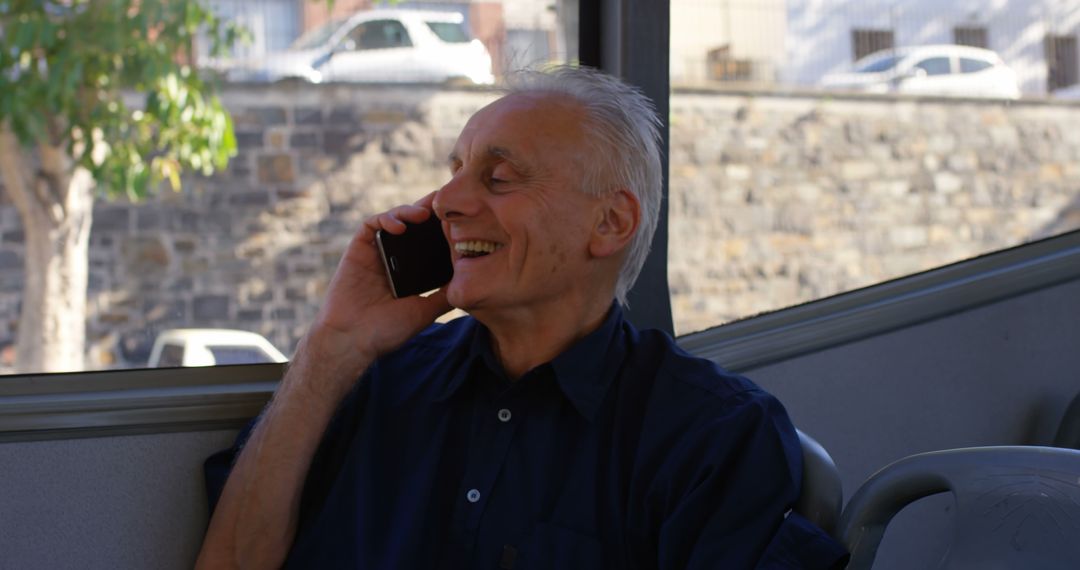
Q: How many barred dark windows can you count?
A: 3